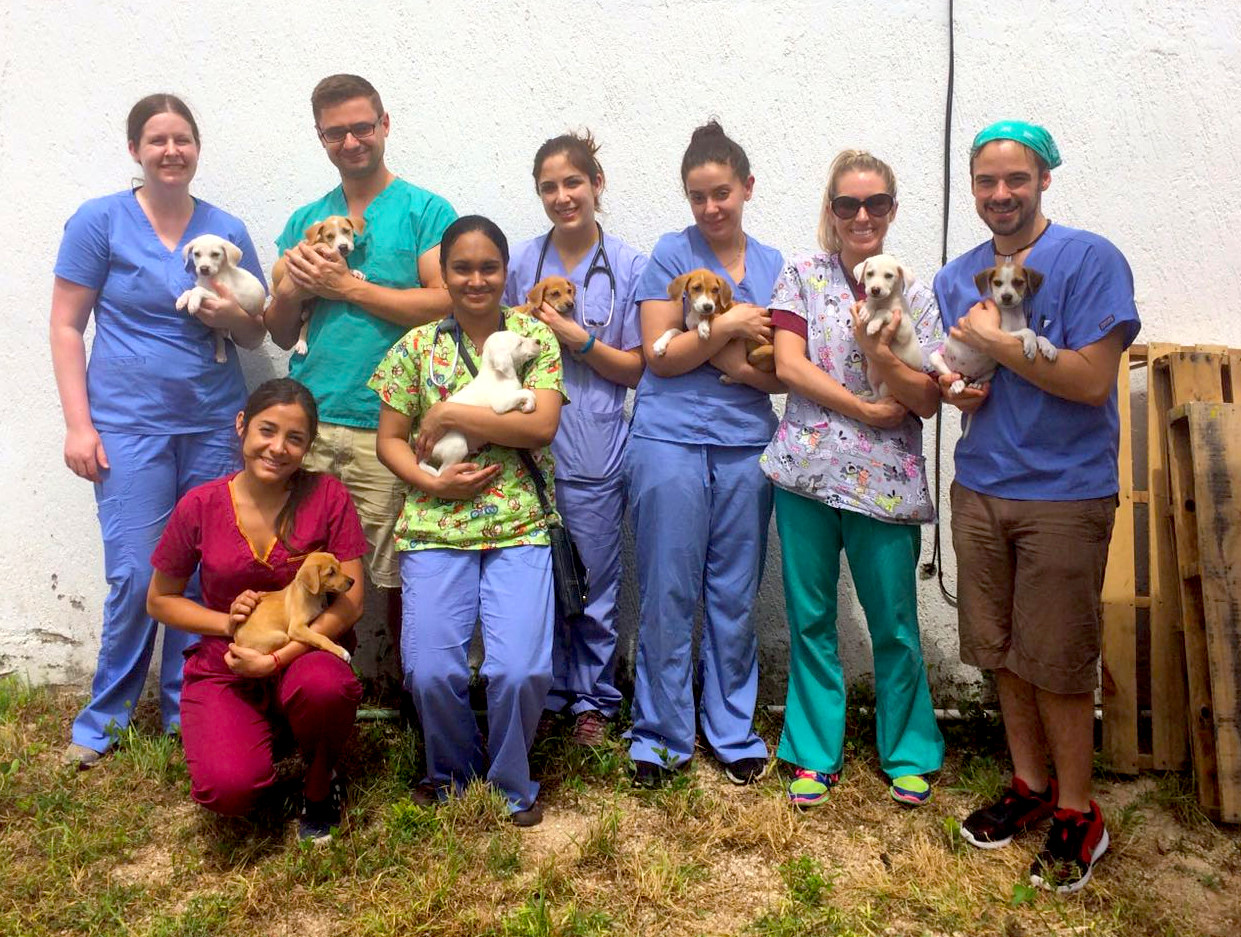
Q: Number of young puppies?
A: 8